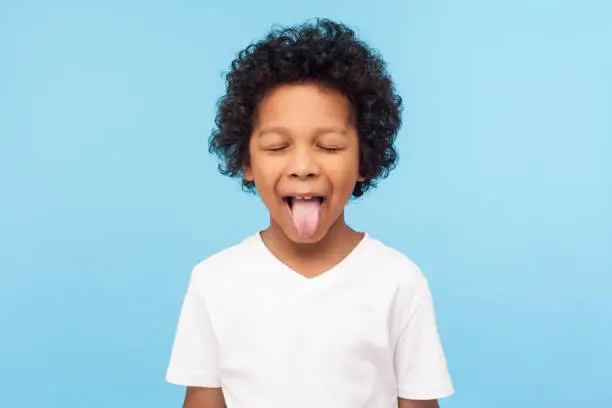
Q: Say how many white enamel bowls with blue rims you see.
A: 0